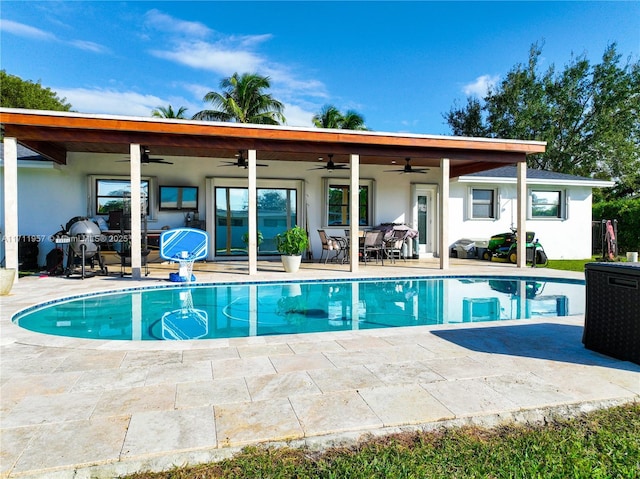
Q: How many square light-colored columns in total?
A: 6